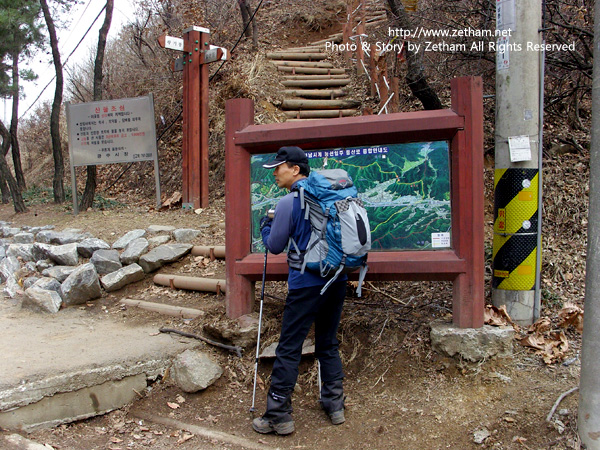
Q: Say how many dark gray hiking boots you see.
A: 2